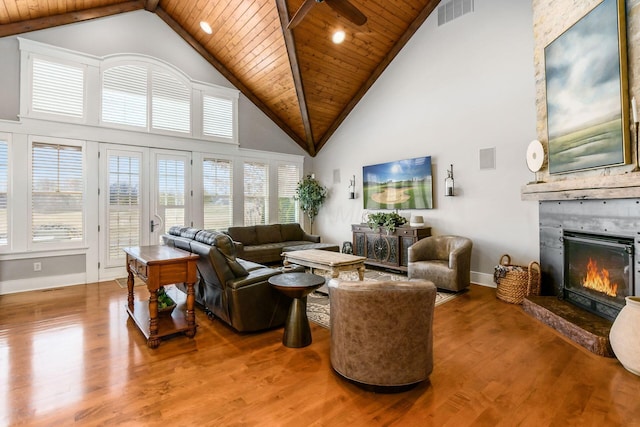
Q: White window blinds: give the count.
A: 11